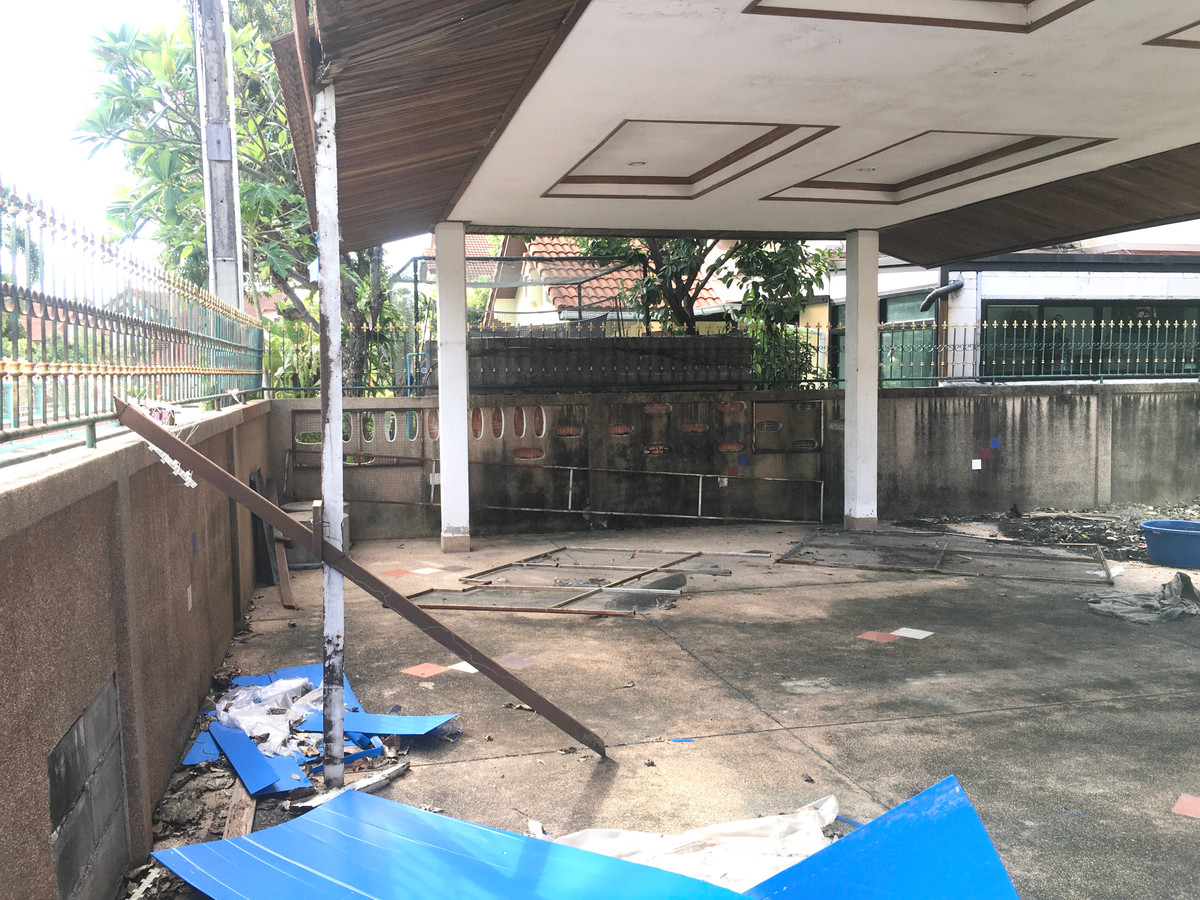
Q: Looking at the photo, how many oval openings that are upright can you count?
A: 9